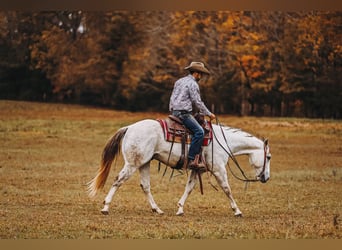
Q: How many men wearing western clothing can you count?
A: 1